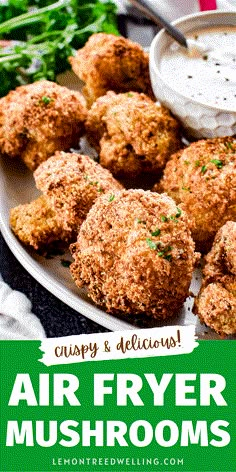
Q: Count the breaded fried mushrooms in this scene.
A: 7